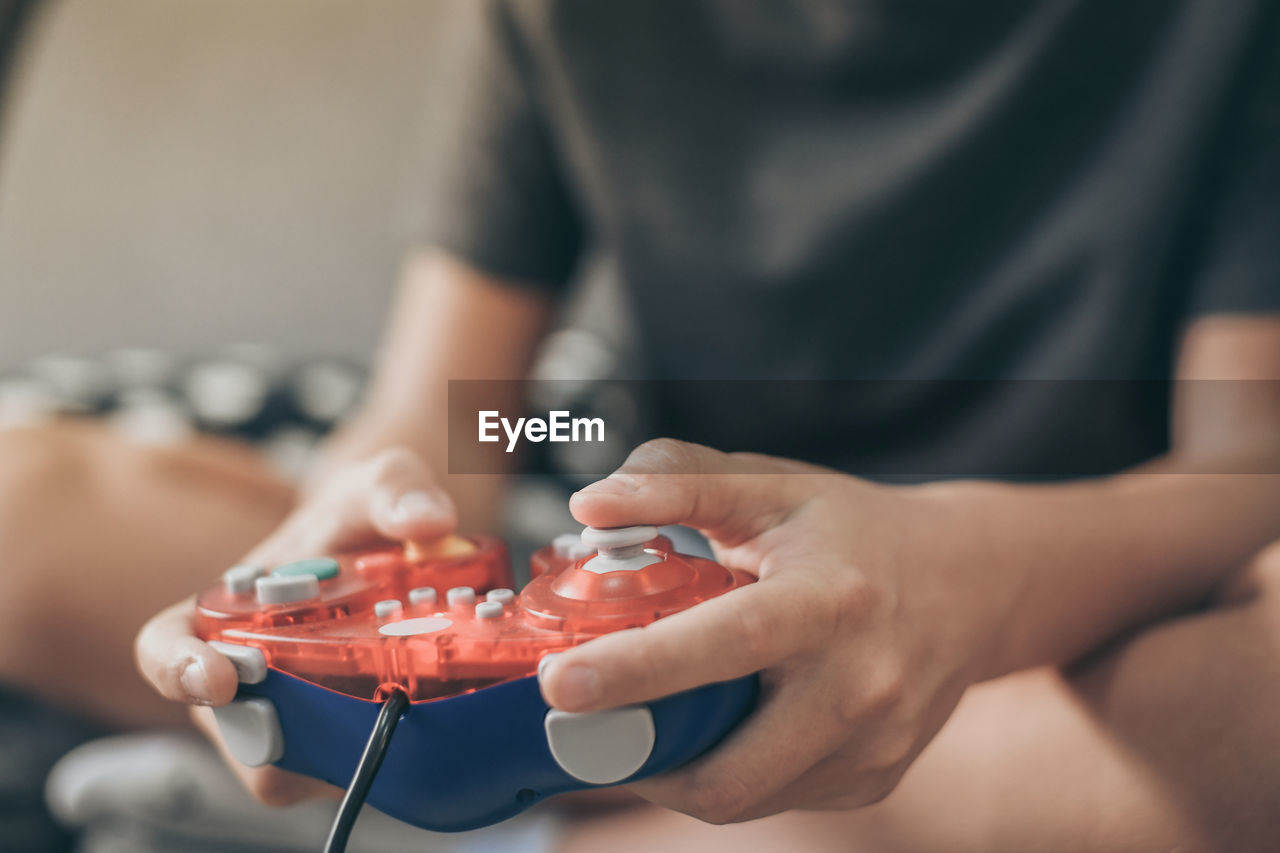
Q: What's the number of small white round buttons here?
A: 5